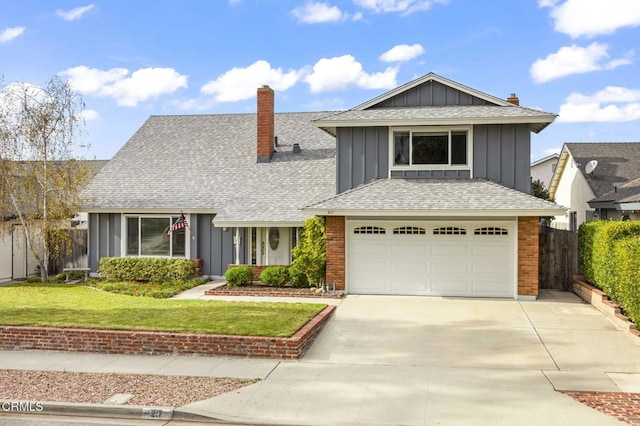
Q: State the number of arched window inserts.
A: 4